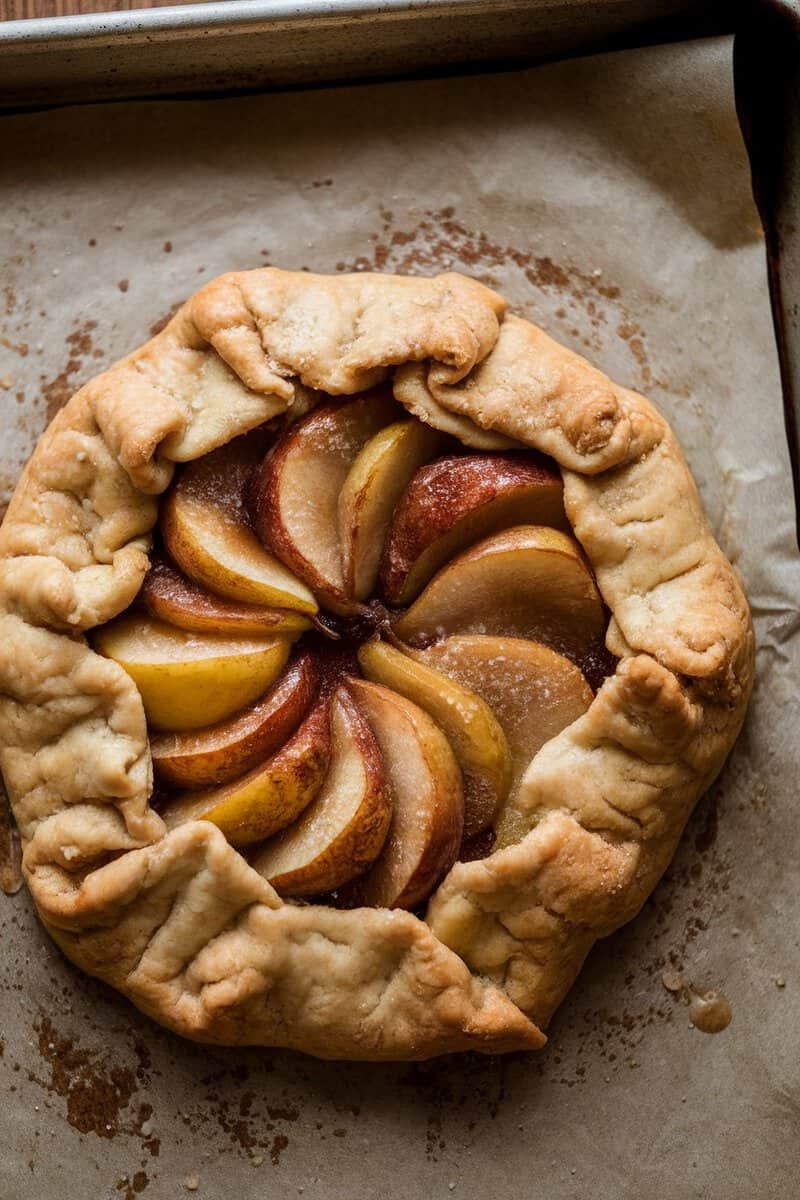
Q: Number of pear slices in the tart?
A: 13